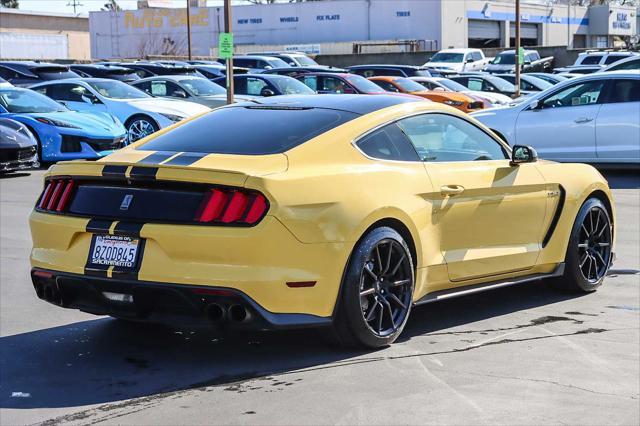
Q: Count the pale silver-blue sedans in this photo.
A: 1